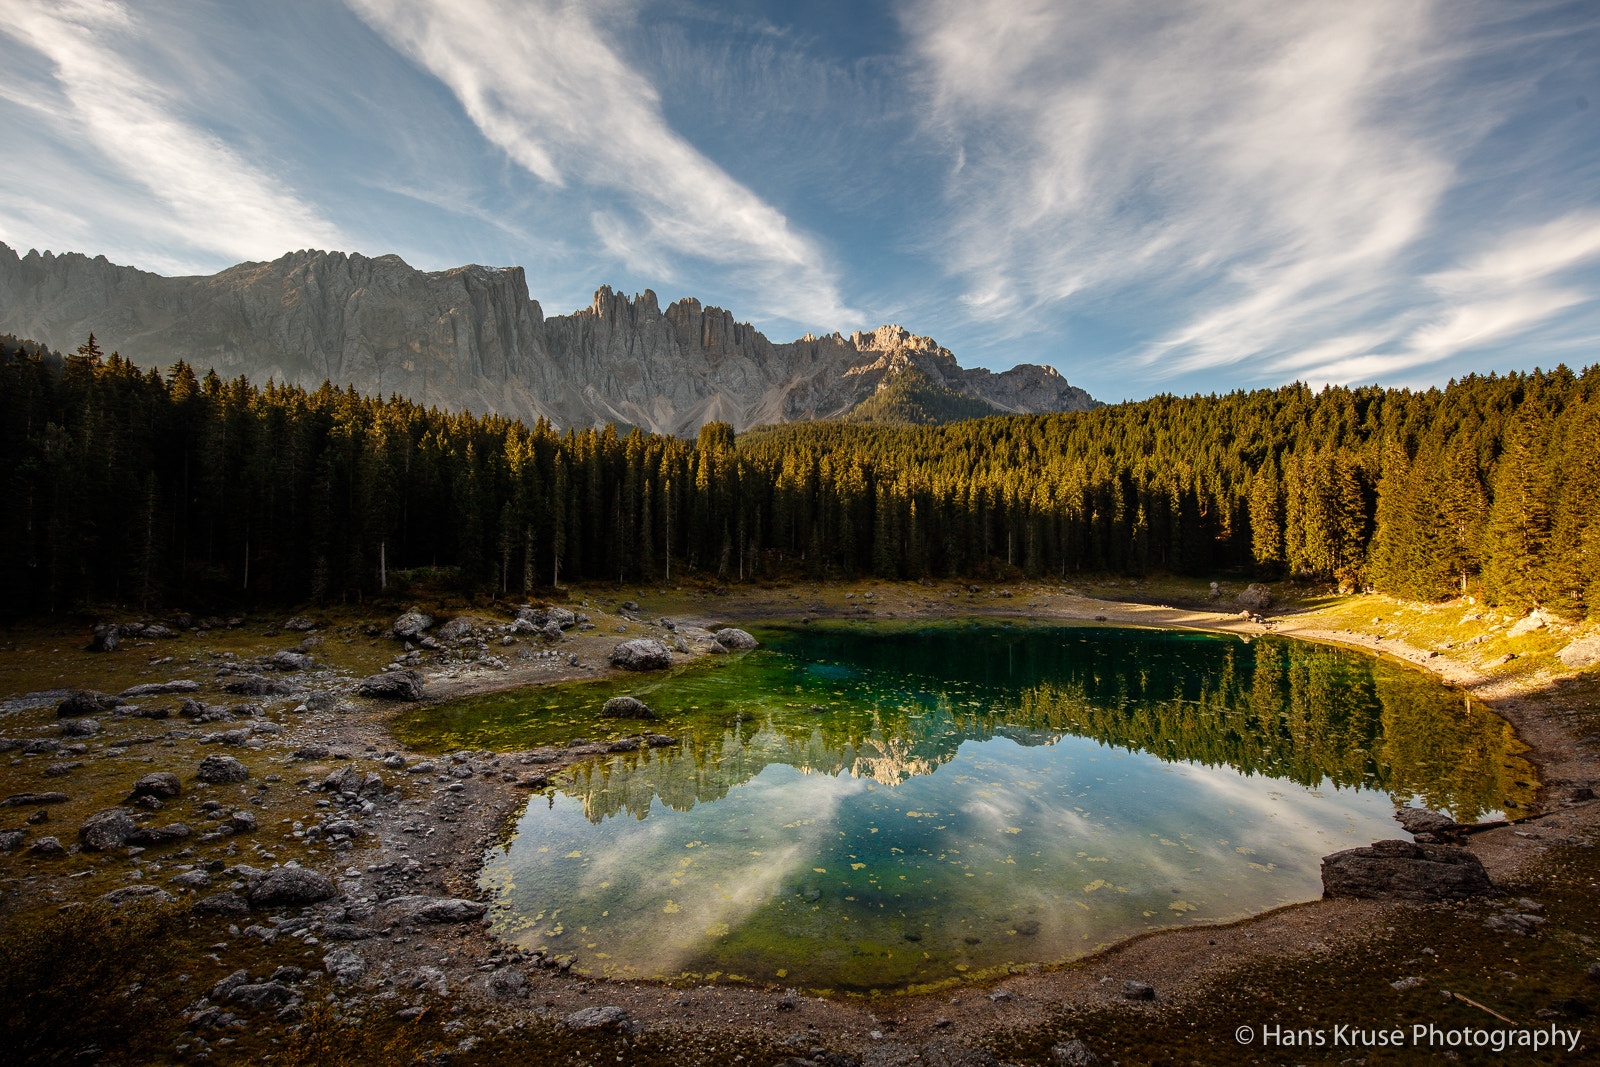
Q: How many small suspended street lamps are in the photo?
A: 0